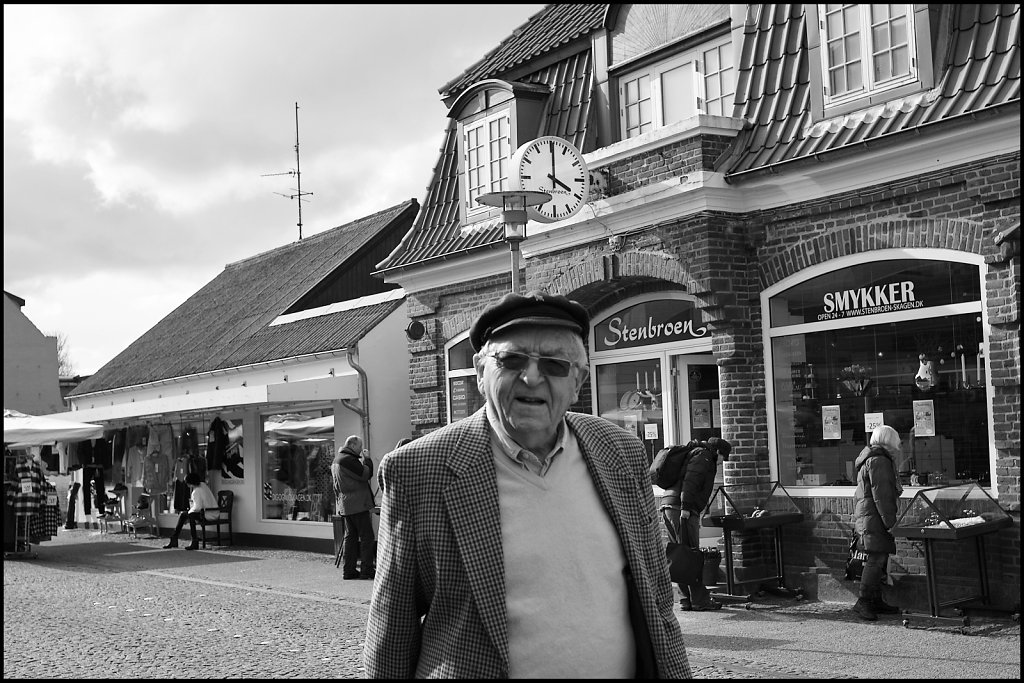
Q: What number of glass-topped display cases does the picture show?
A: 2